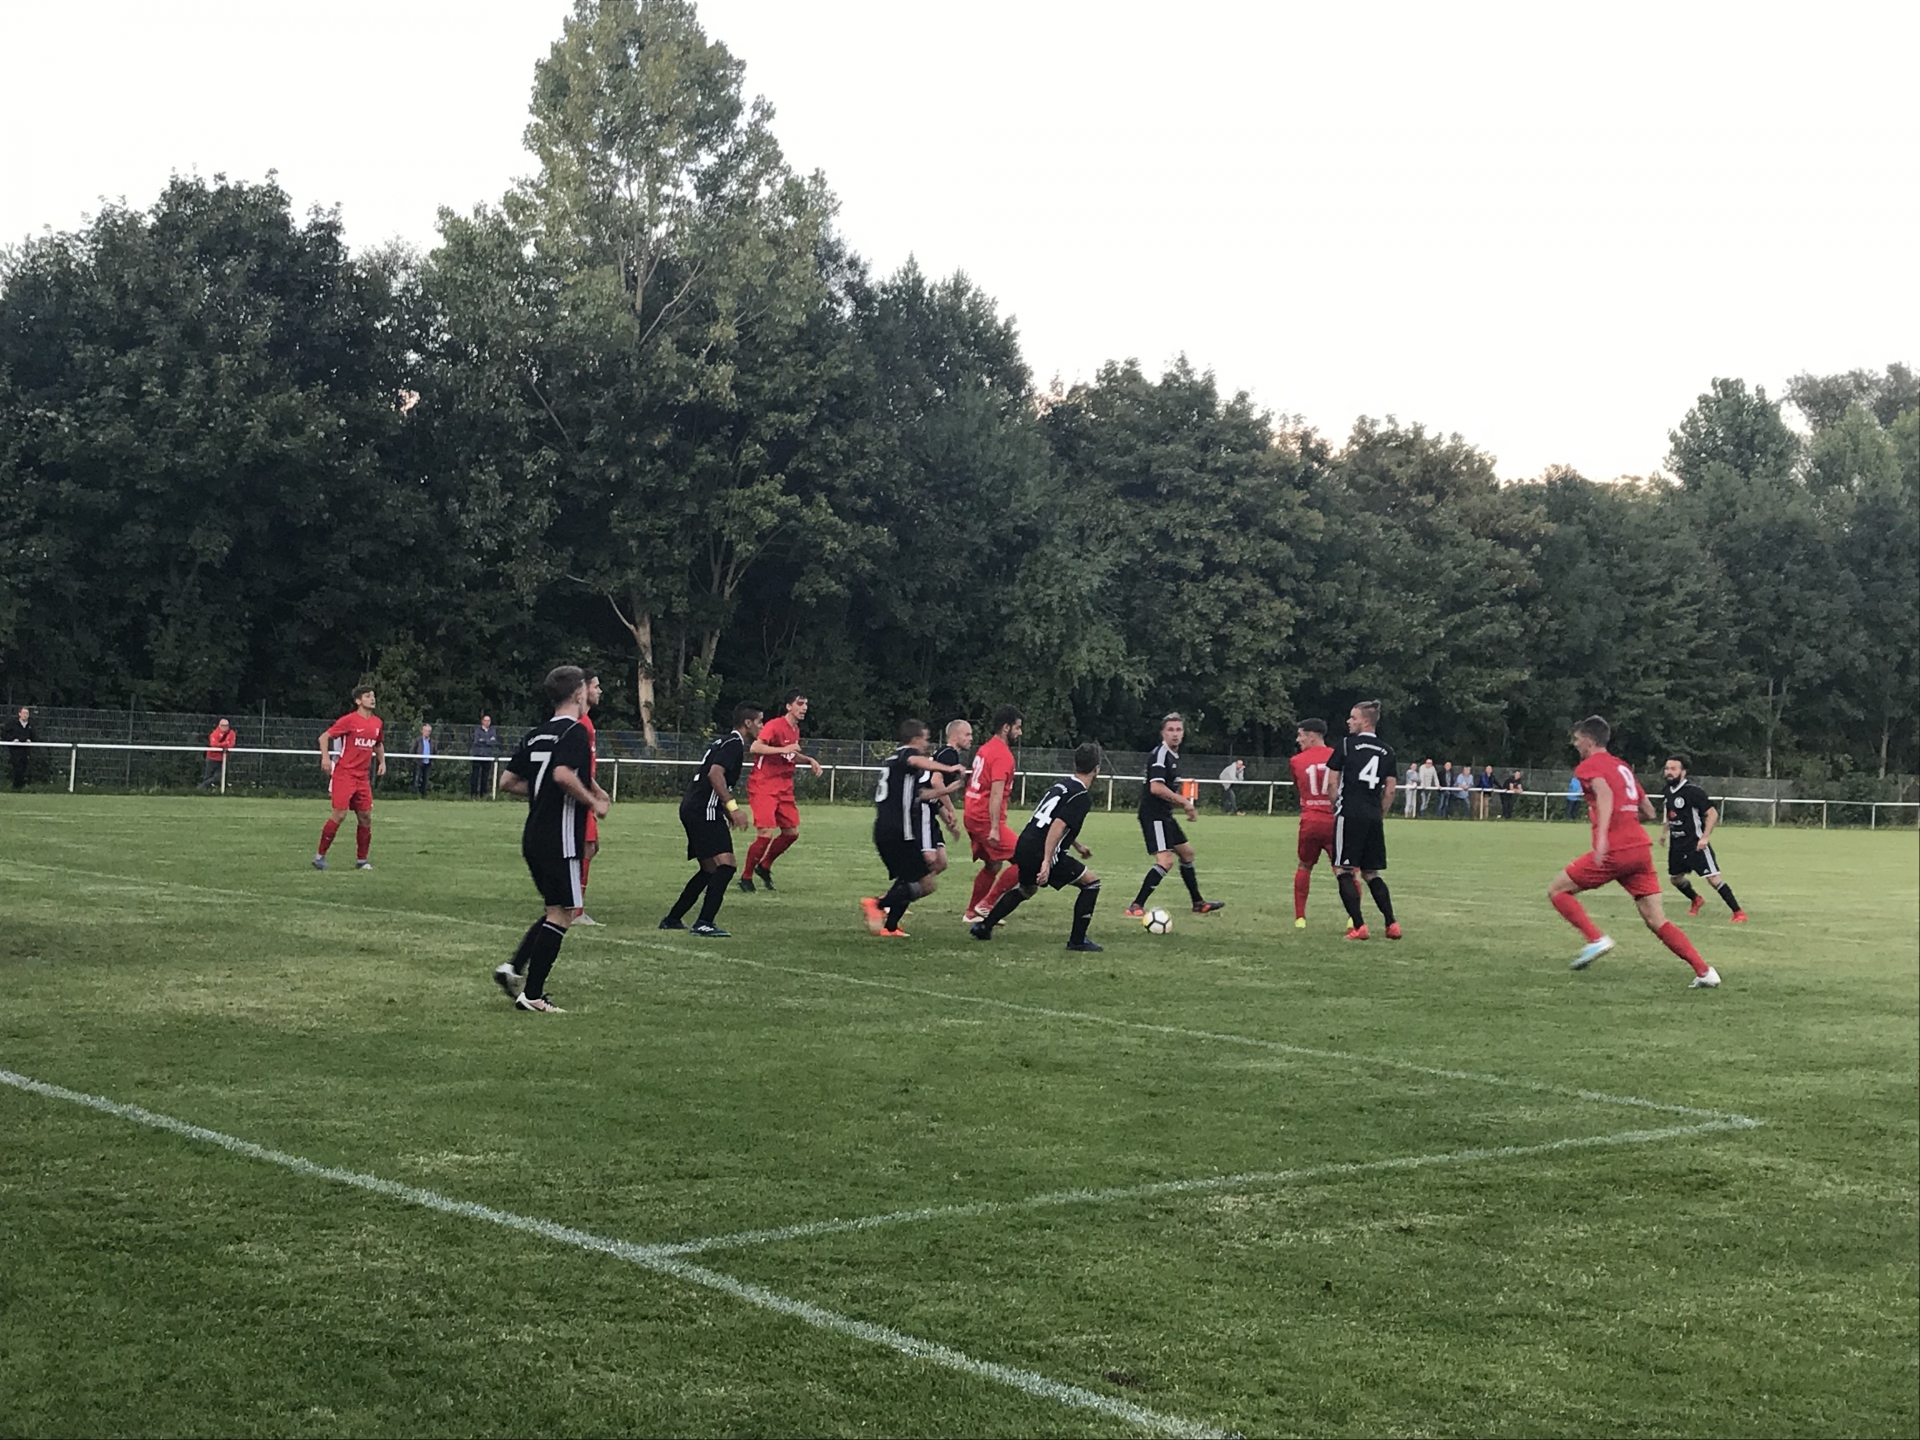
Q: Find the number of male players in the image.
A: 14